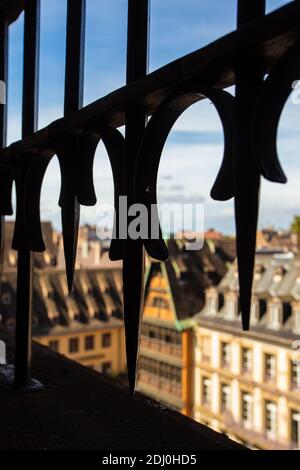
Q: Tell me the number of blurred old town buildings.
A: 3